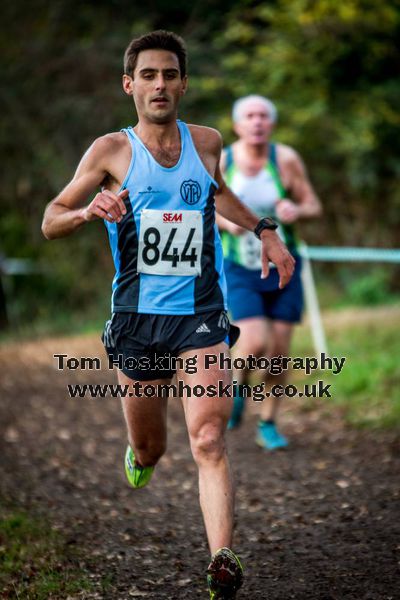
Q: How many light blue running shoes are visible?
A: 2